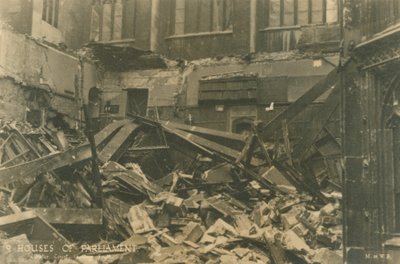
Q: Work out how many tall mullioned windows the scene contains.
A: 4